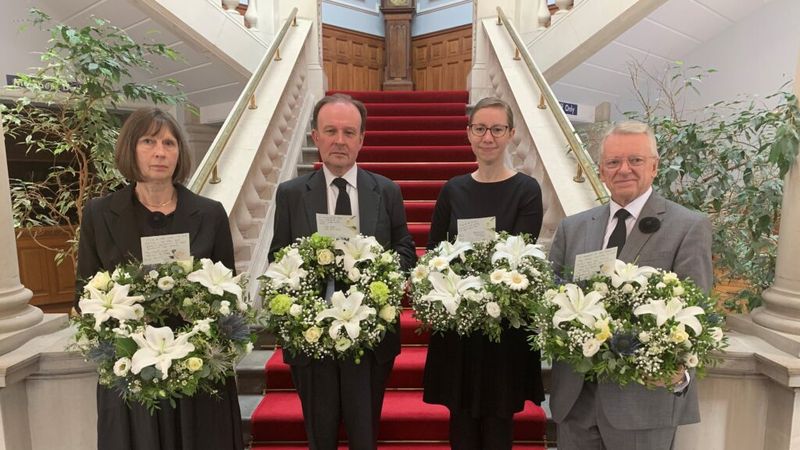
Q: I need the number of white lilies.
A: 12